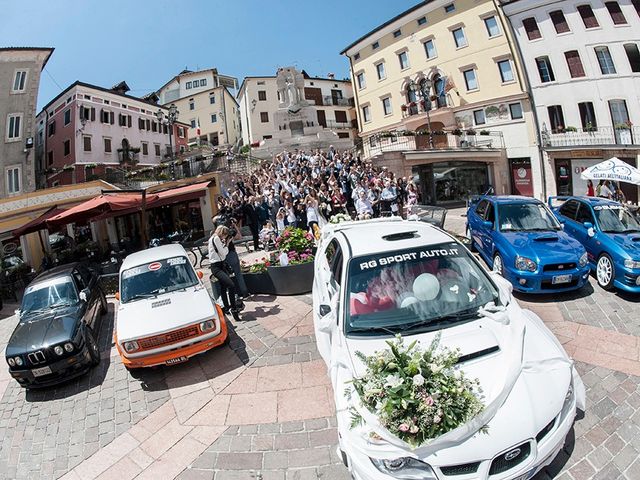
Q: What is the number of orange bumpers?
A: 1